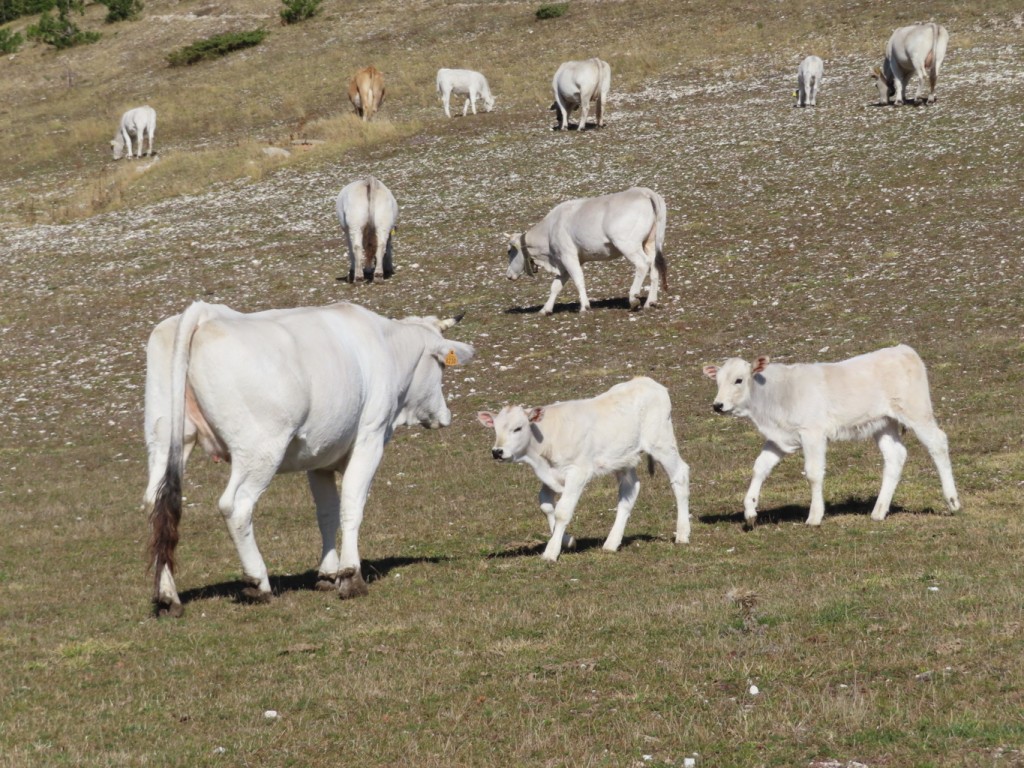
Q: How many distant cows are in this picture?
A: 8